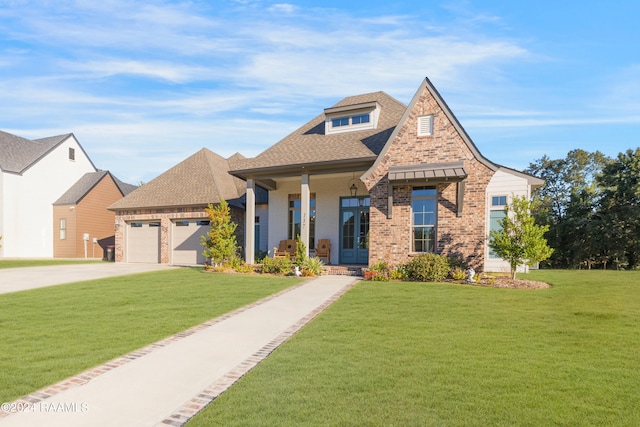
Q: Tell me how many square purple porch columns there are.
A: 0